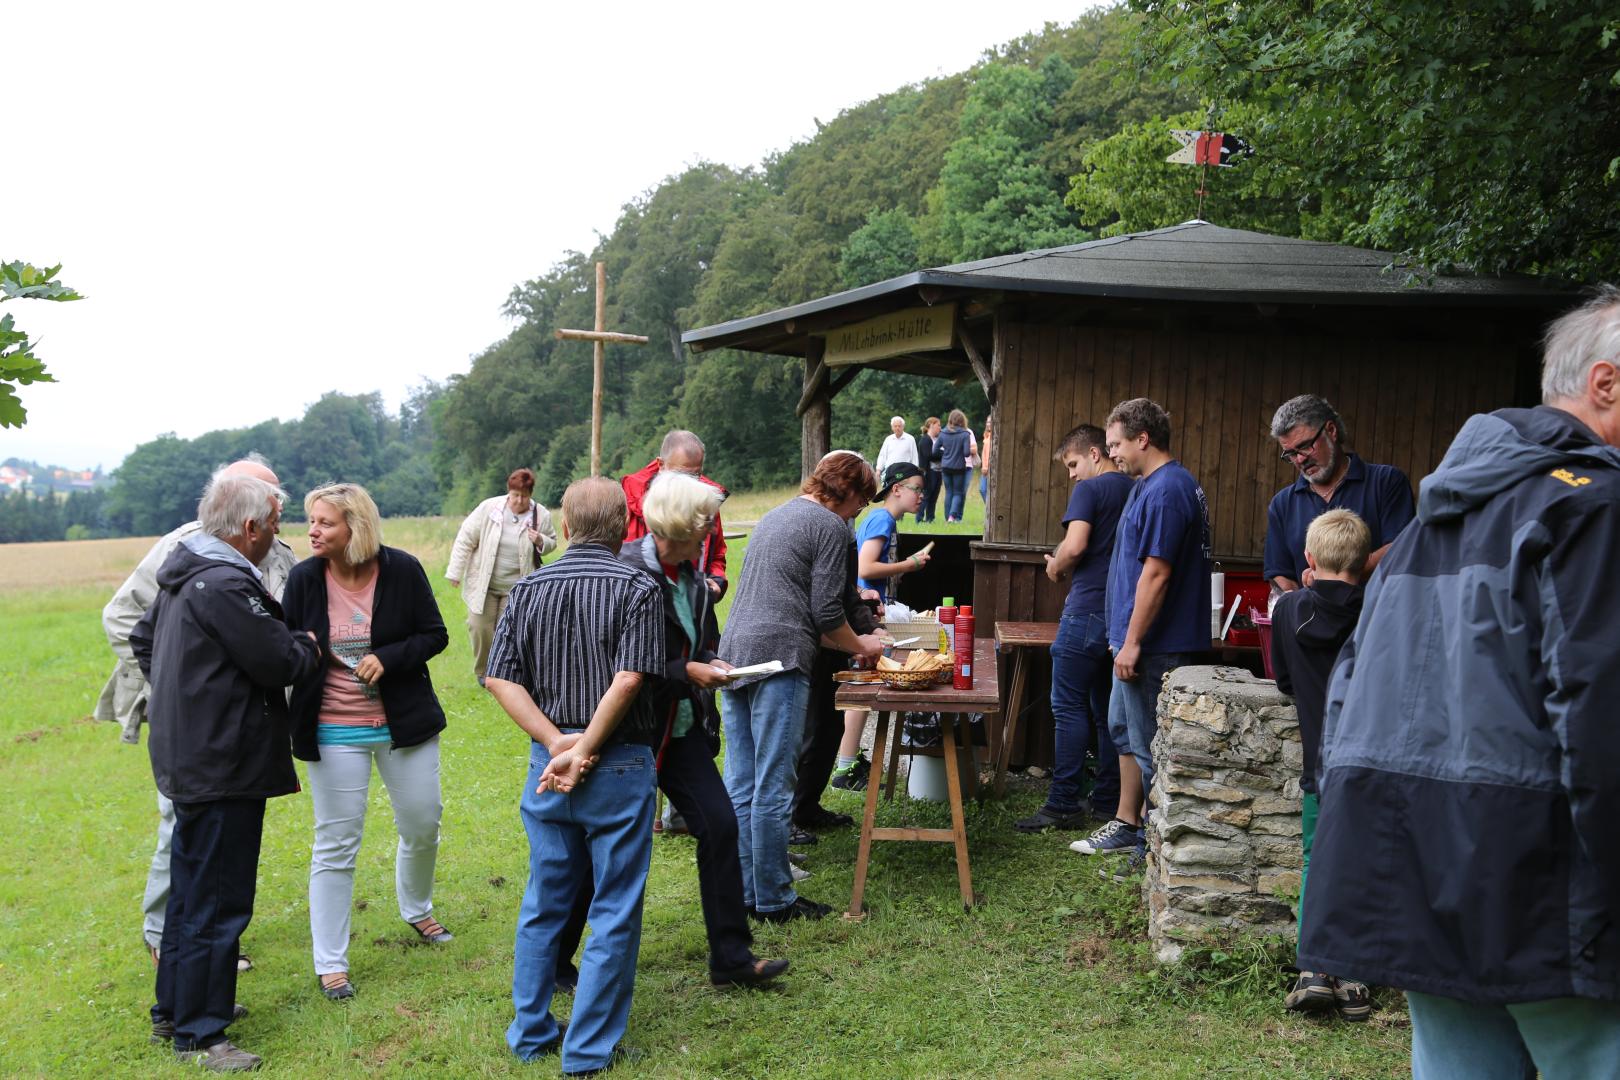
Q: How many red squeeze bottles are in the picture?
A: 2